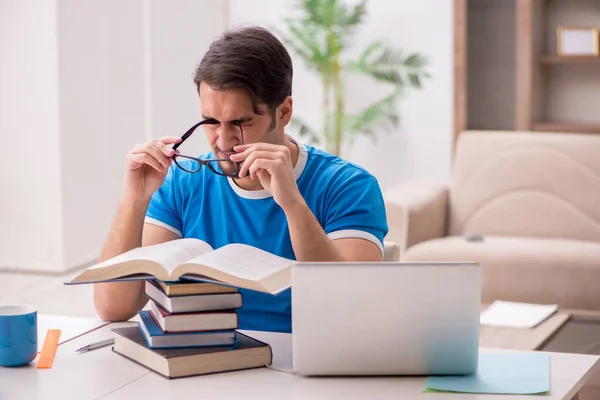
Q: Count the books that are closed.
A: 5